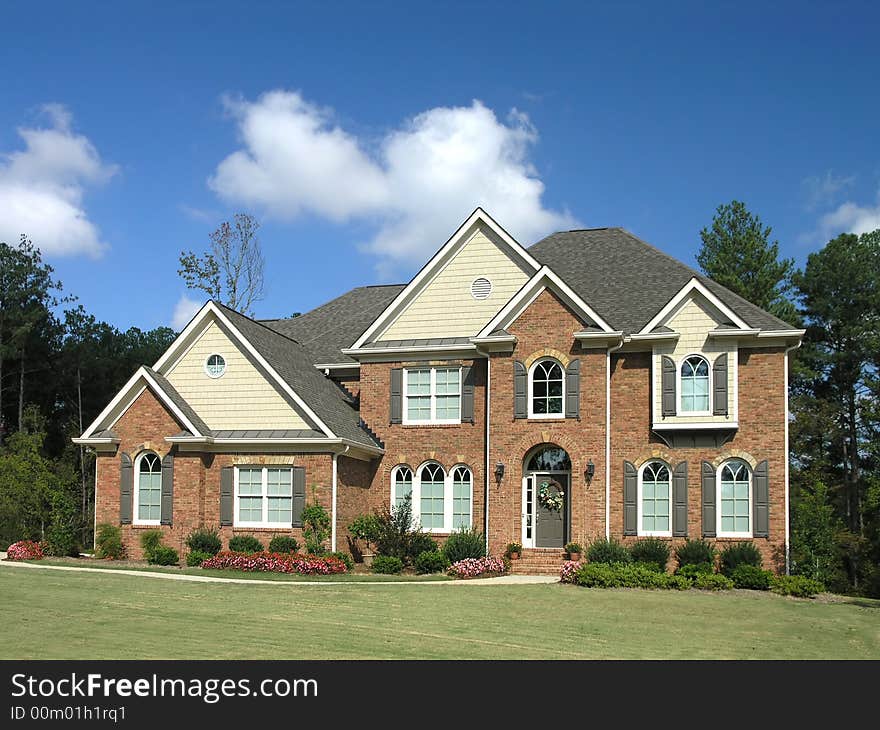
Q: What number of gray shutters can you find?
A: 14